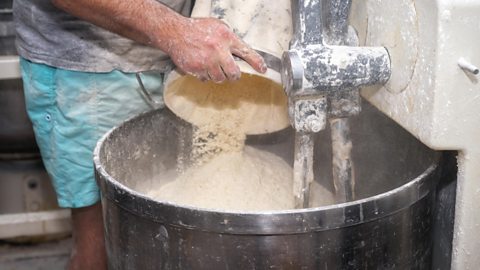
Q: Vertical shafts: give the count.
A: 2